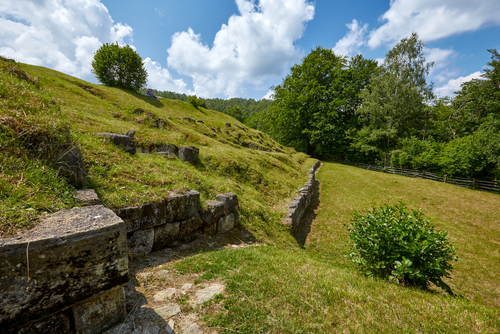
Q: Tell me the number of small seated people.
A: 2